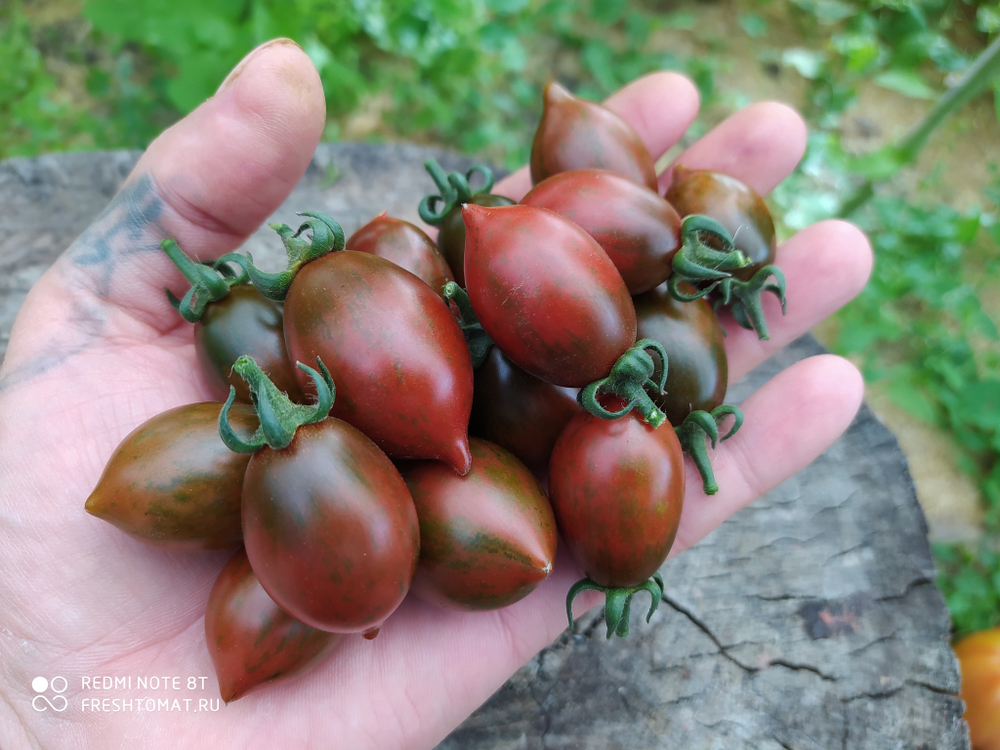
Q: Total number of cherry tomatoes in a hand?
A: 15